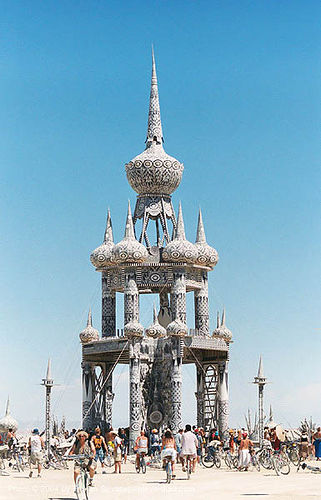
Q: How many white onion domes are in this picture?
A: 12